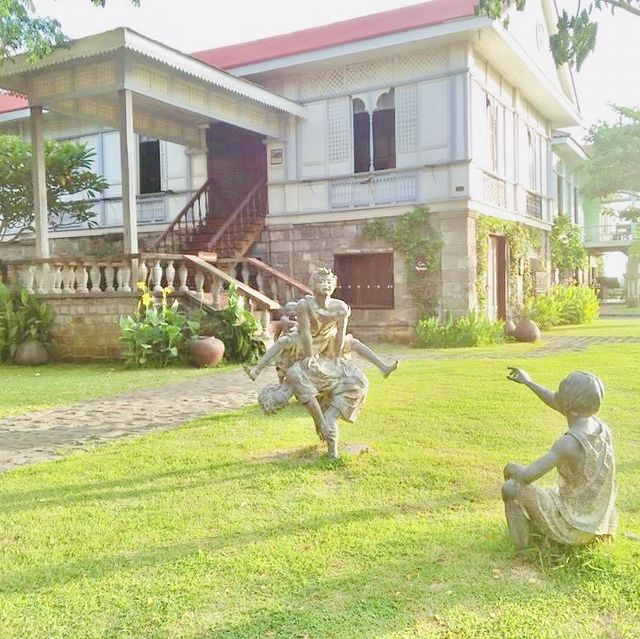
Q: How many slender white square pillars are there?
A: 2